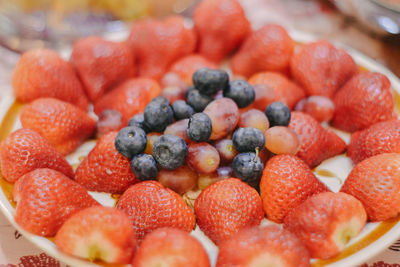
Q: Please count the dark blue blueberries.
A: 13